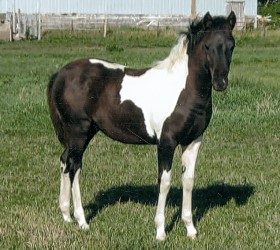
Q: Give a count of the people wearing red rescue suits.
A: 0